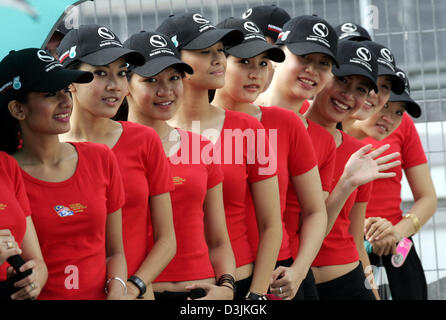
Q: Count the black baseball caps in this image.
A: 11